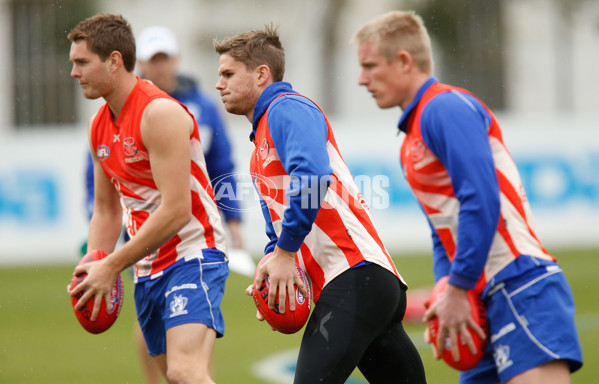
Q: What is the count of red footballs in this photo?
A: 3